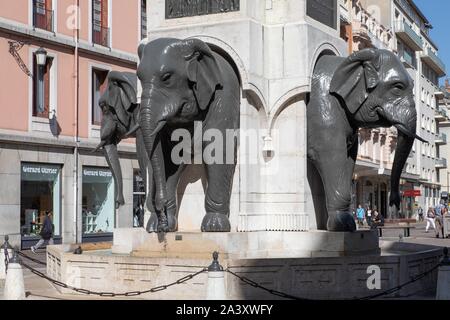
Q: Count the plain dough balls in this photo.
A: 0